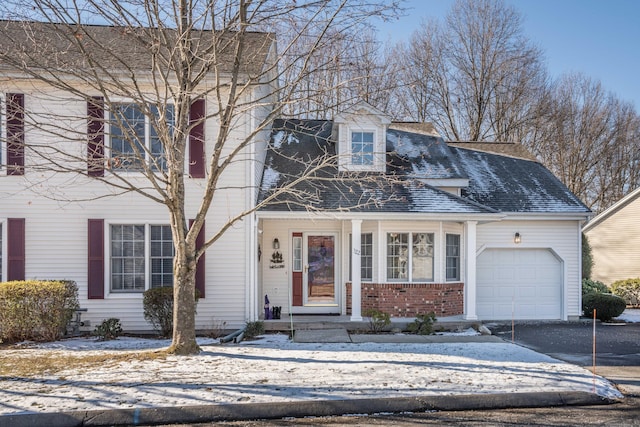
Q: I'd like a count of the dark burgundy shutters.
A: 6